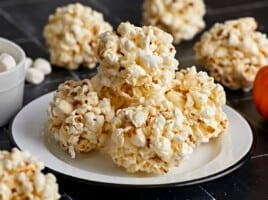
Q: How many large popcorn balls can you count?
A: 8